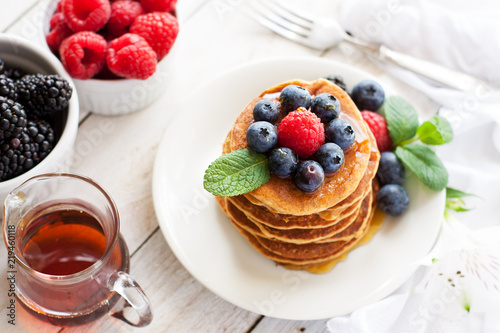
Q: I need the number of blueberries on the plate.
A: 11